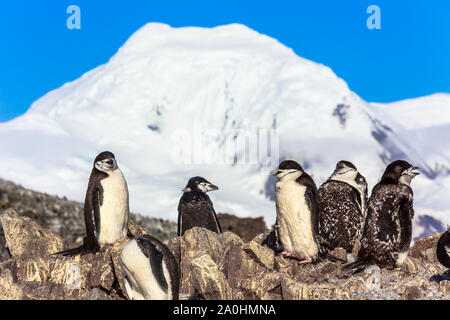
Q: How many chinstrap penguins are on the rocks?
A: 7